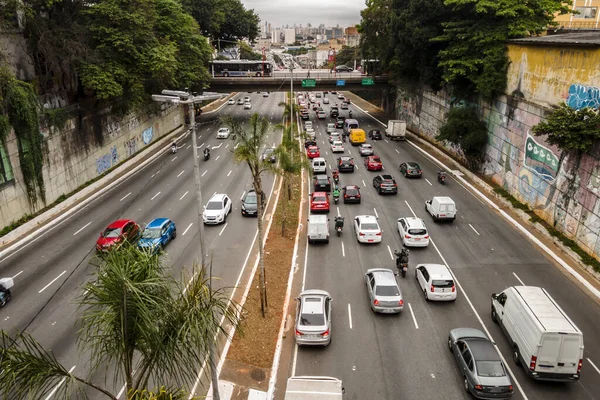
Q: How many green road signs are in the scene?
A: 2